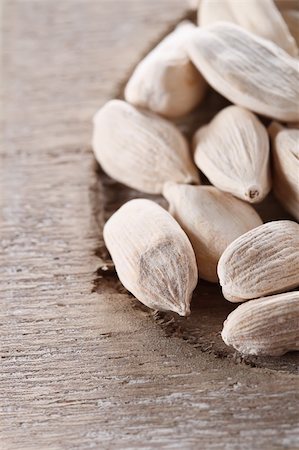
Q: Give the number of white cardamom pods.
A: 10